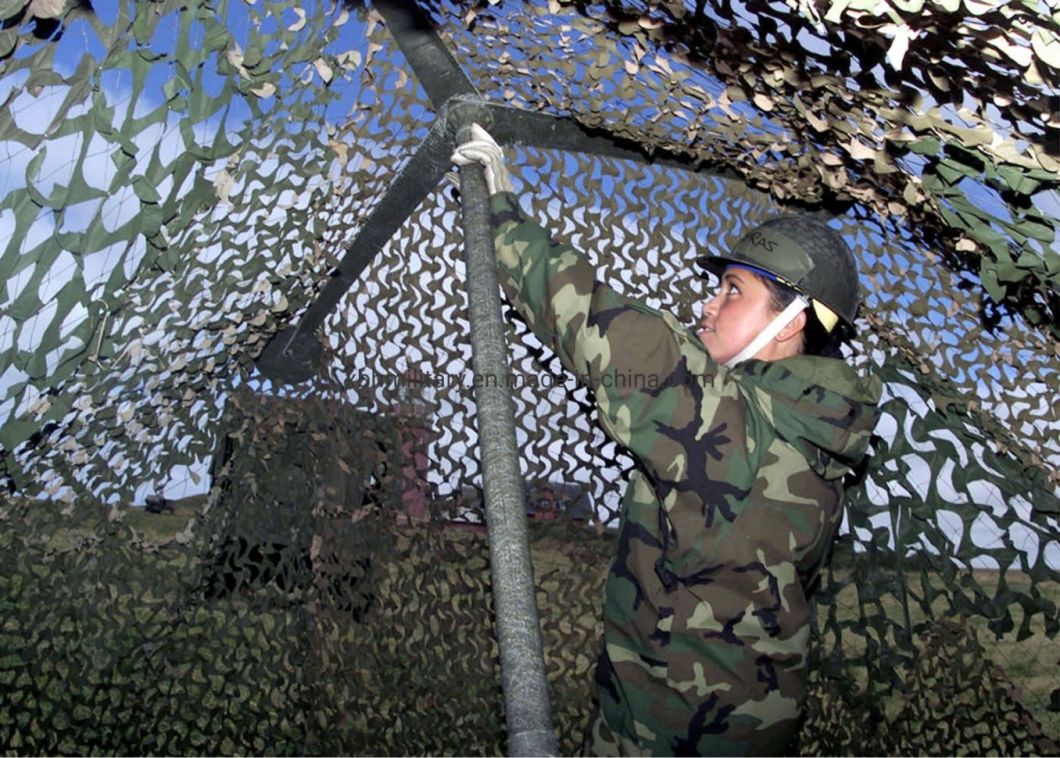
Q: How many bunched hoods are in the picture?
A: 1